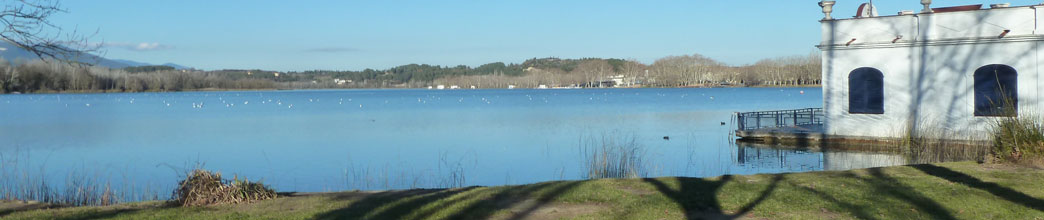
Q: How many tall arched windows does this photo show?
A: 2